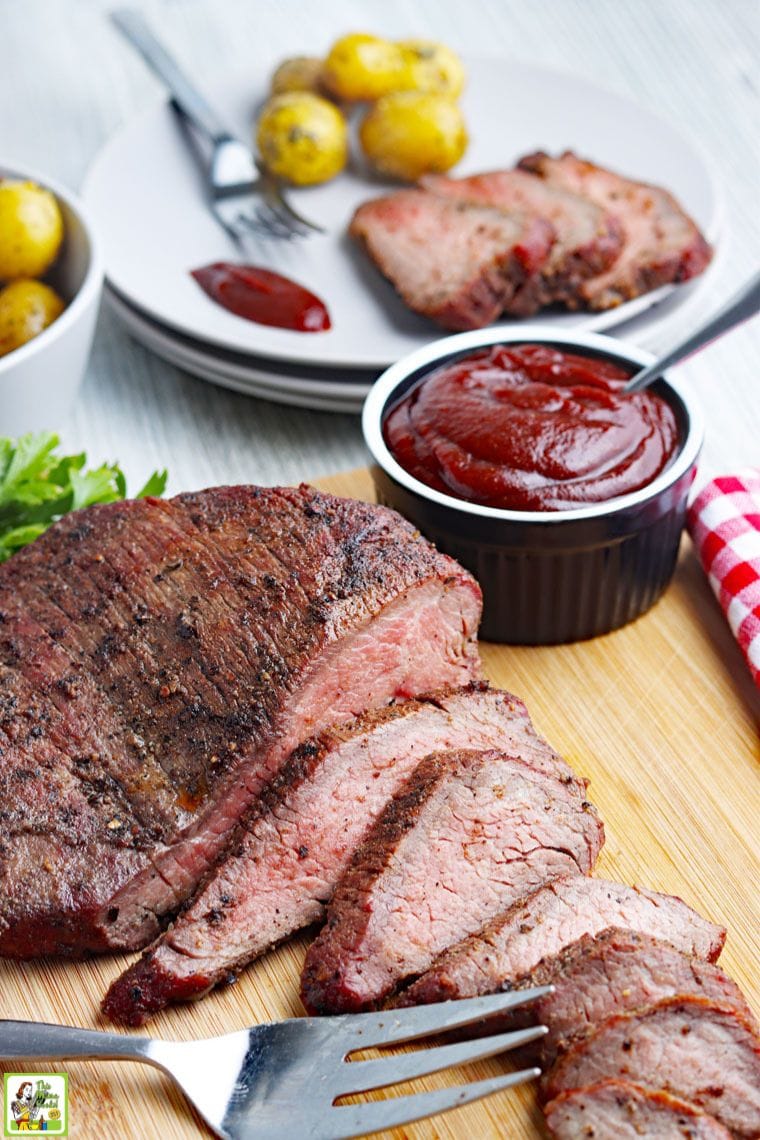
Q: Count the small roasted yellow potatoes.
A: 7